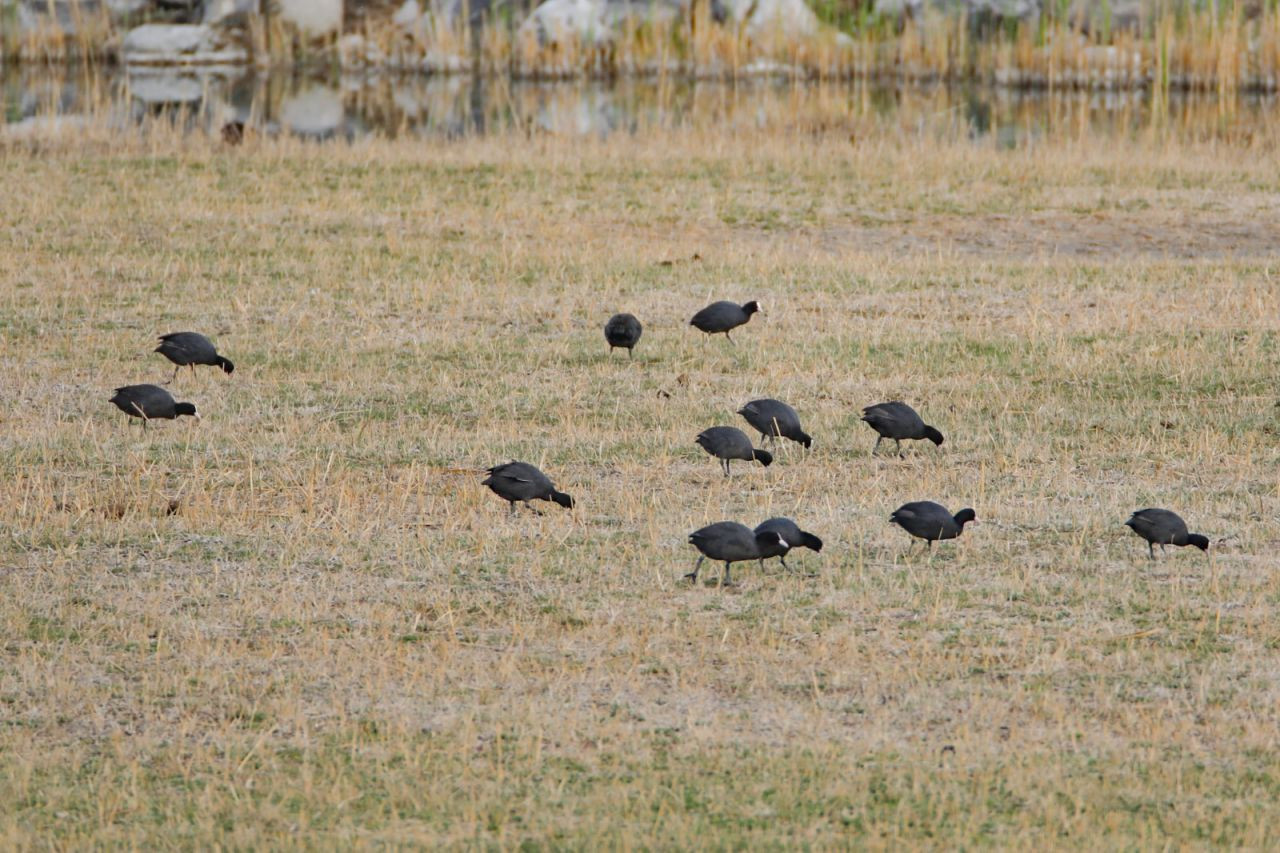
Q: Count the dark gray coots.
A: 12